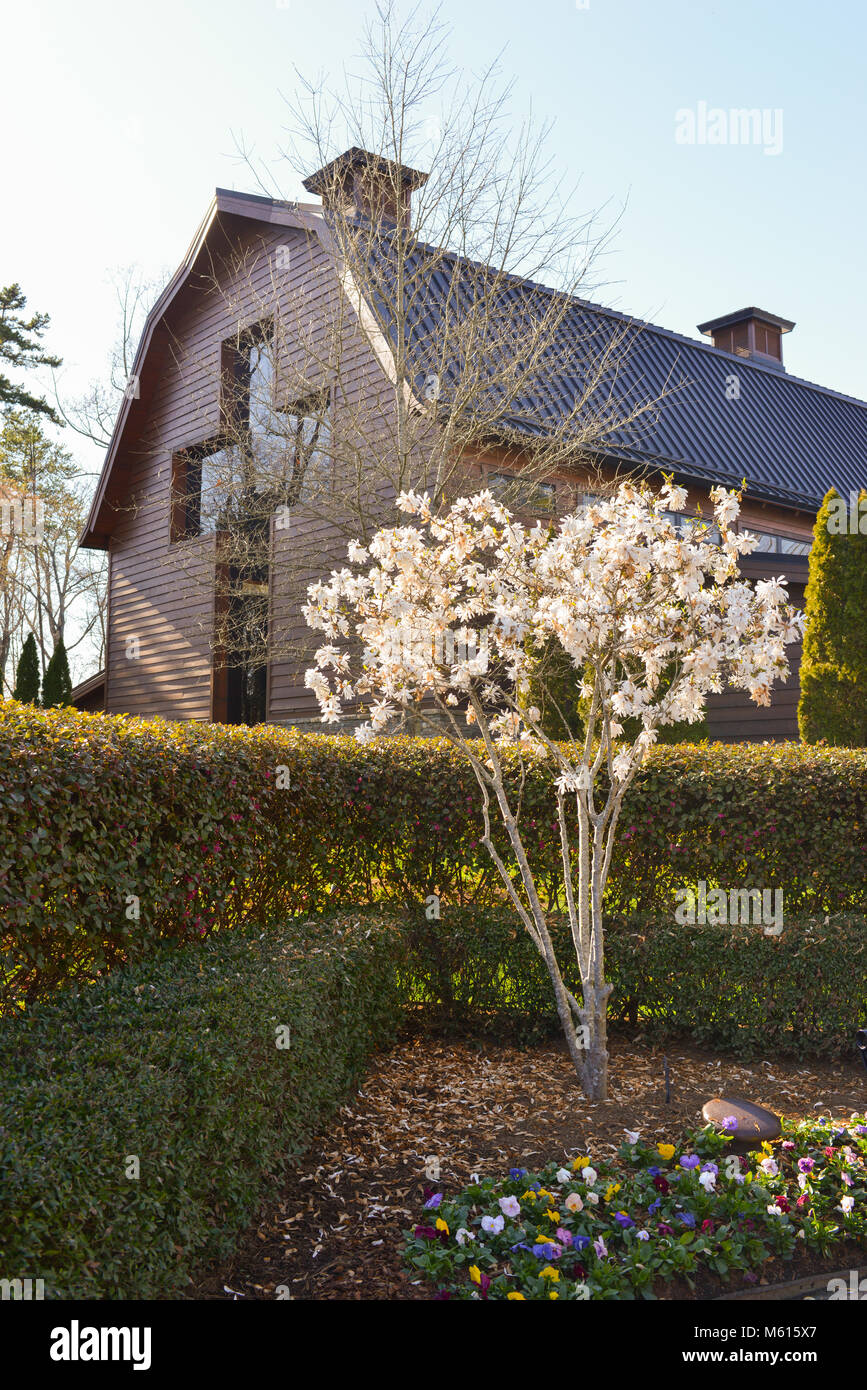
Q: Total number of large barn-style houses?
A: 1